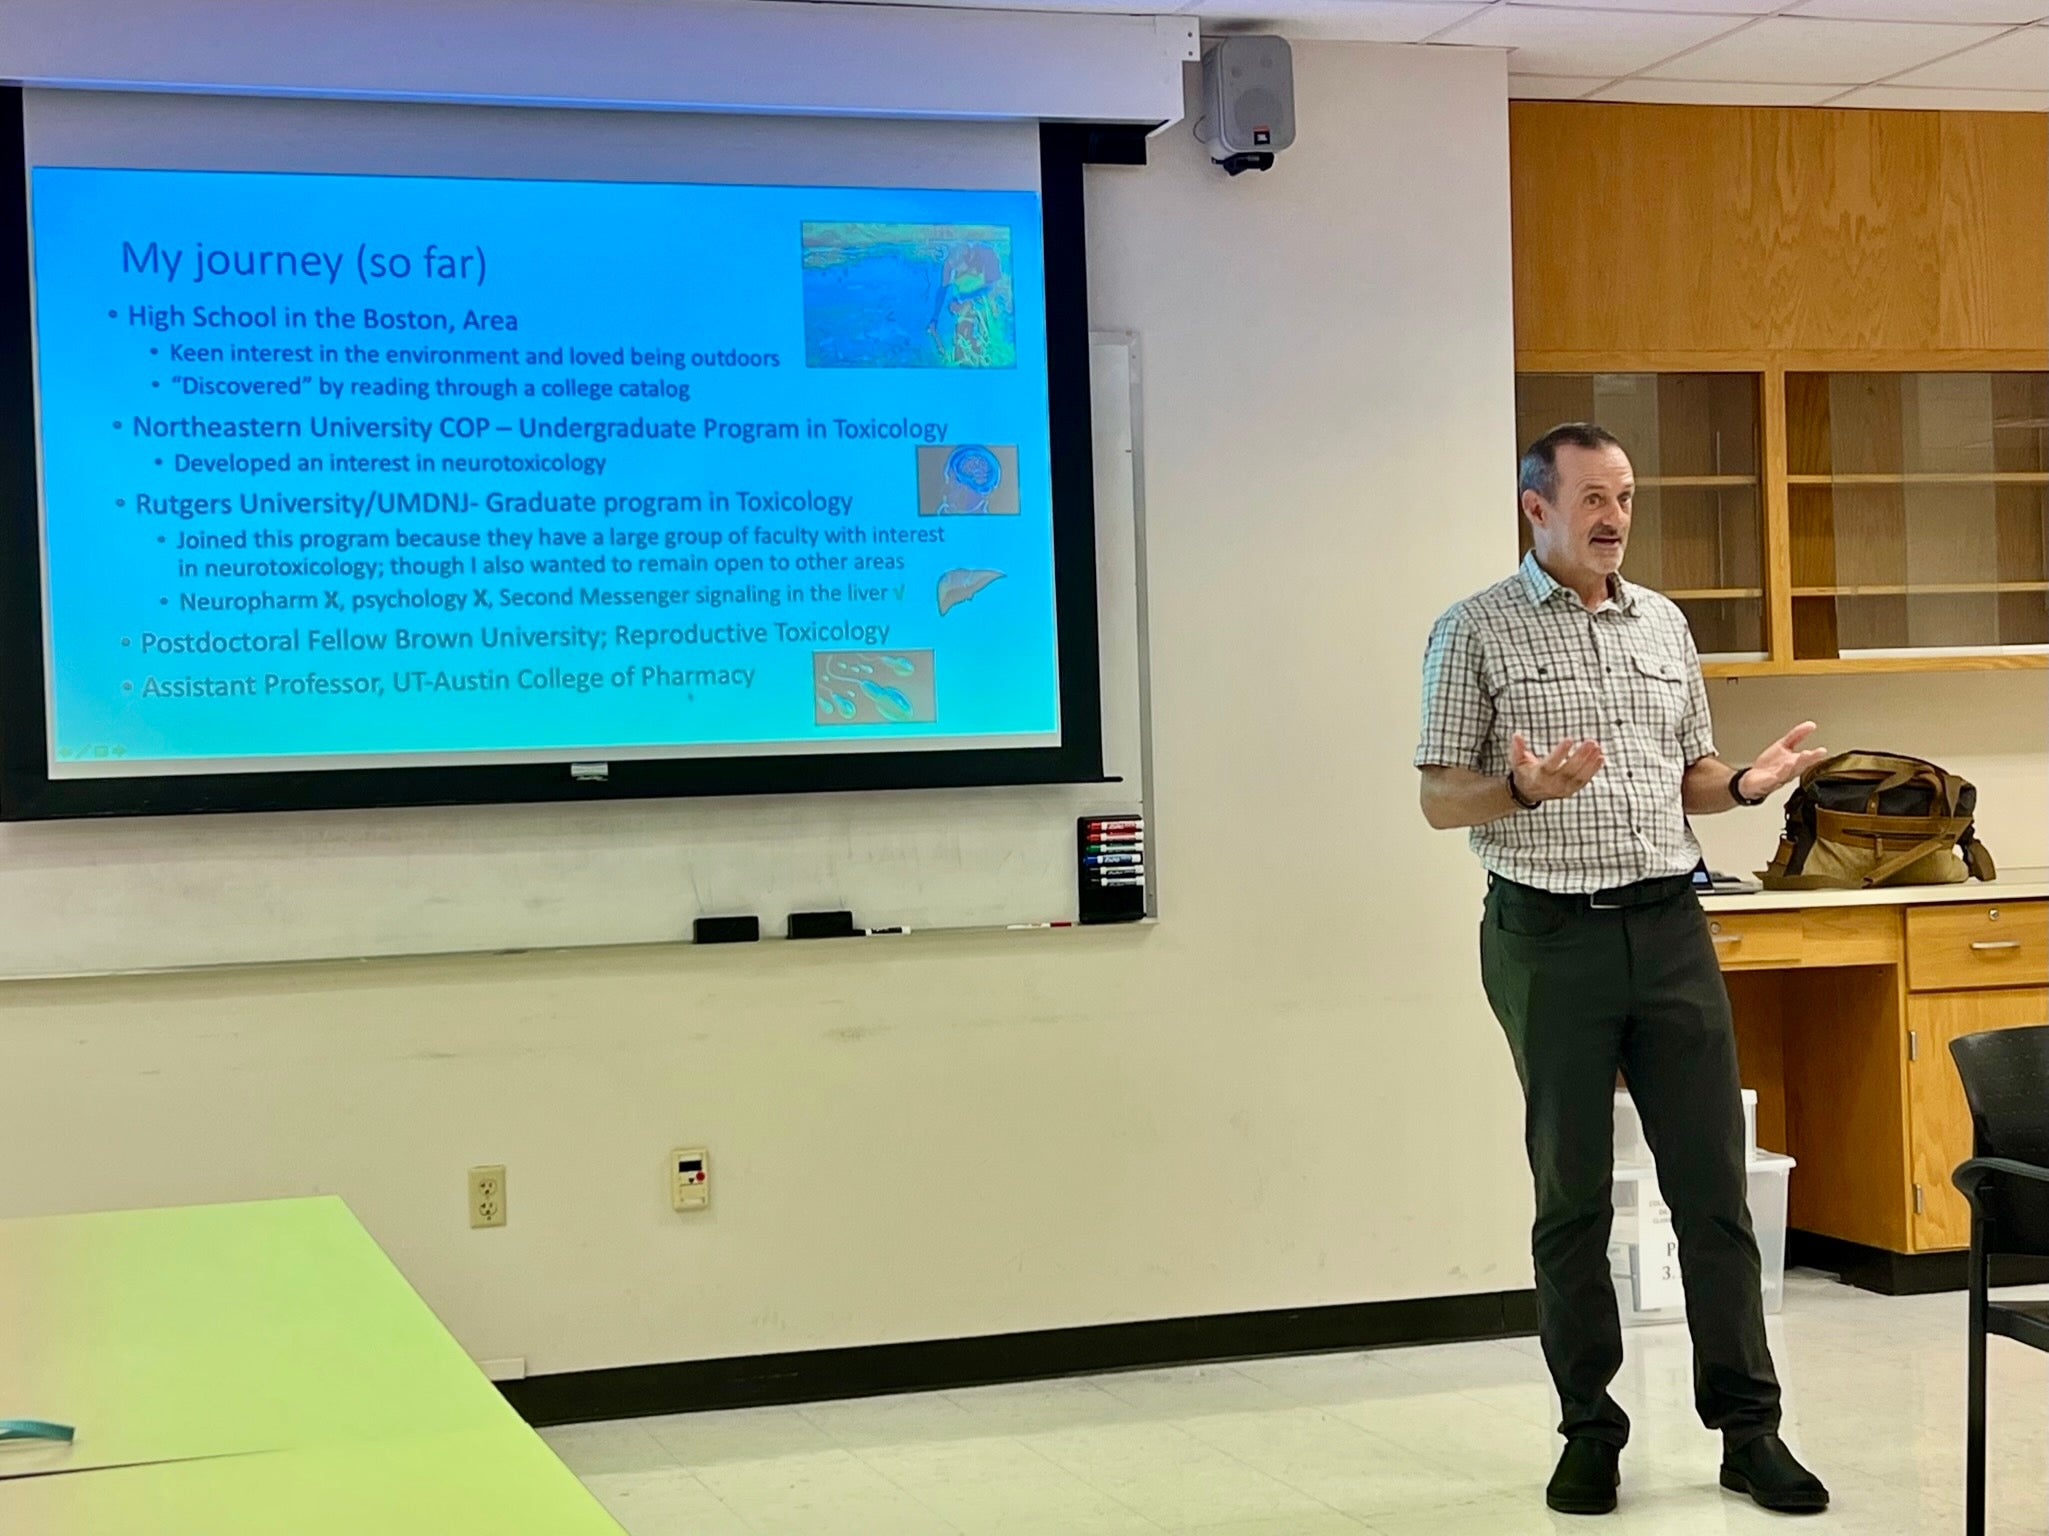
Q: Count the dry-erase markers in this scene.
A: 8